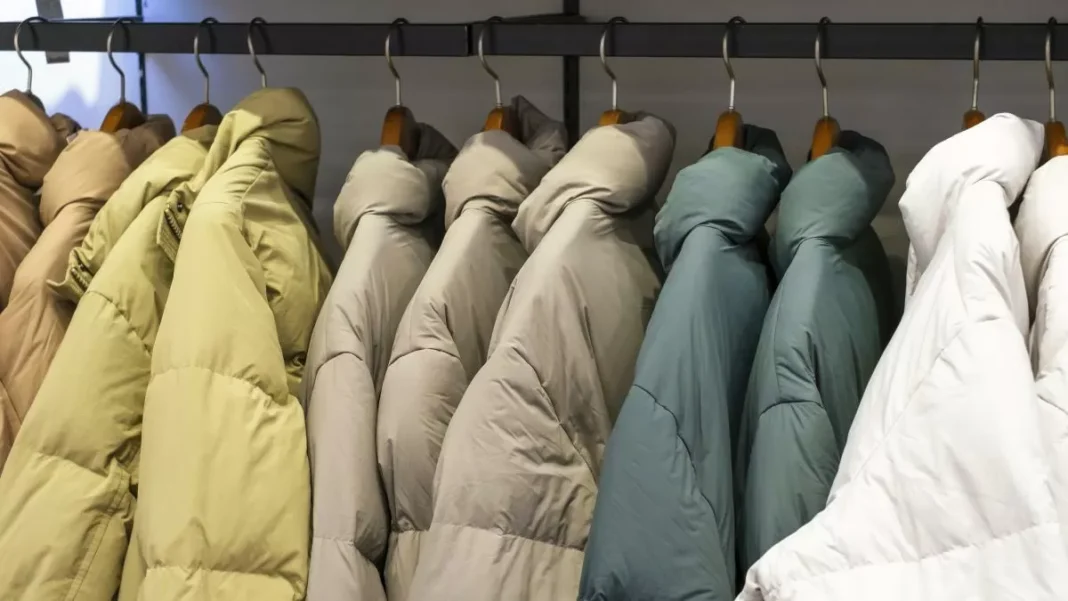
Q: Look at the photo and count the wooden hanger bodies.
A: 9